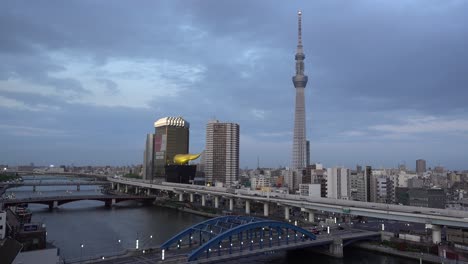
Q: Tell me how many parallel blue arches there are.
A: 2